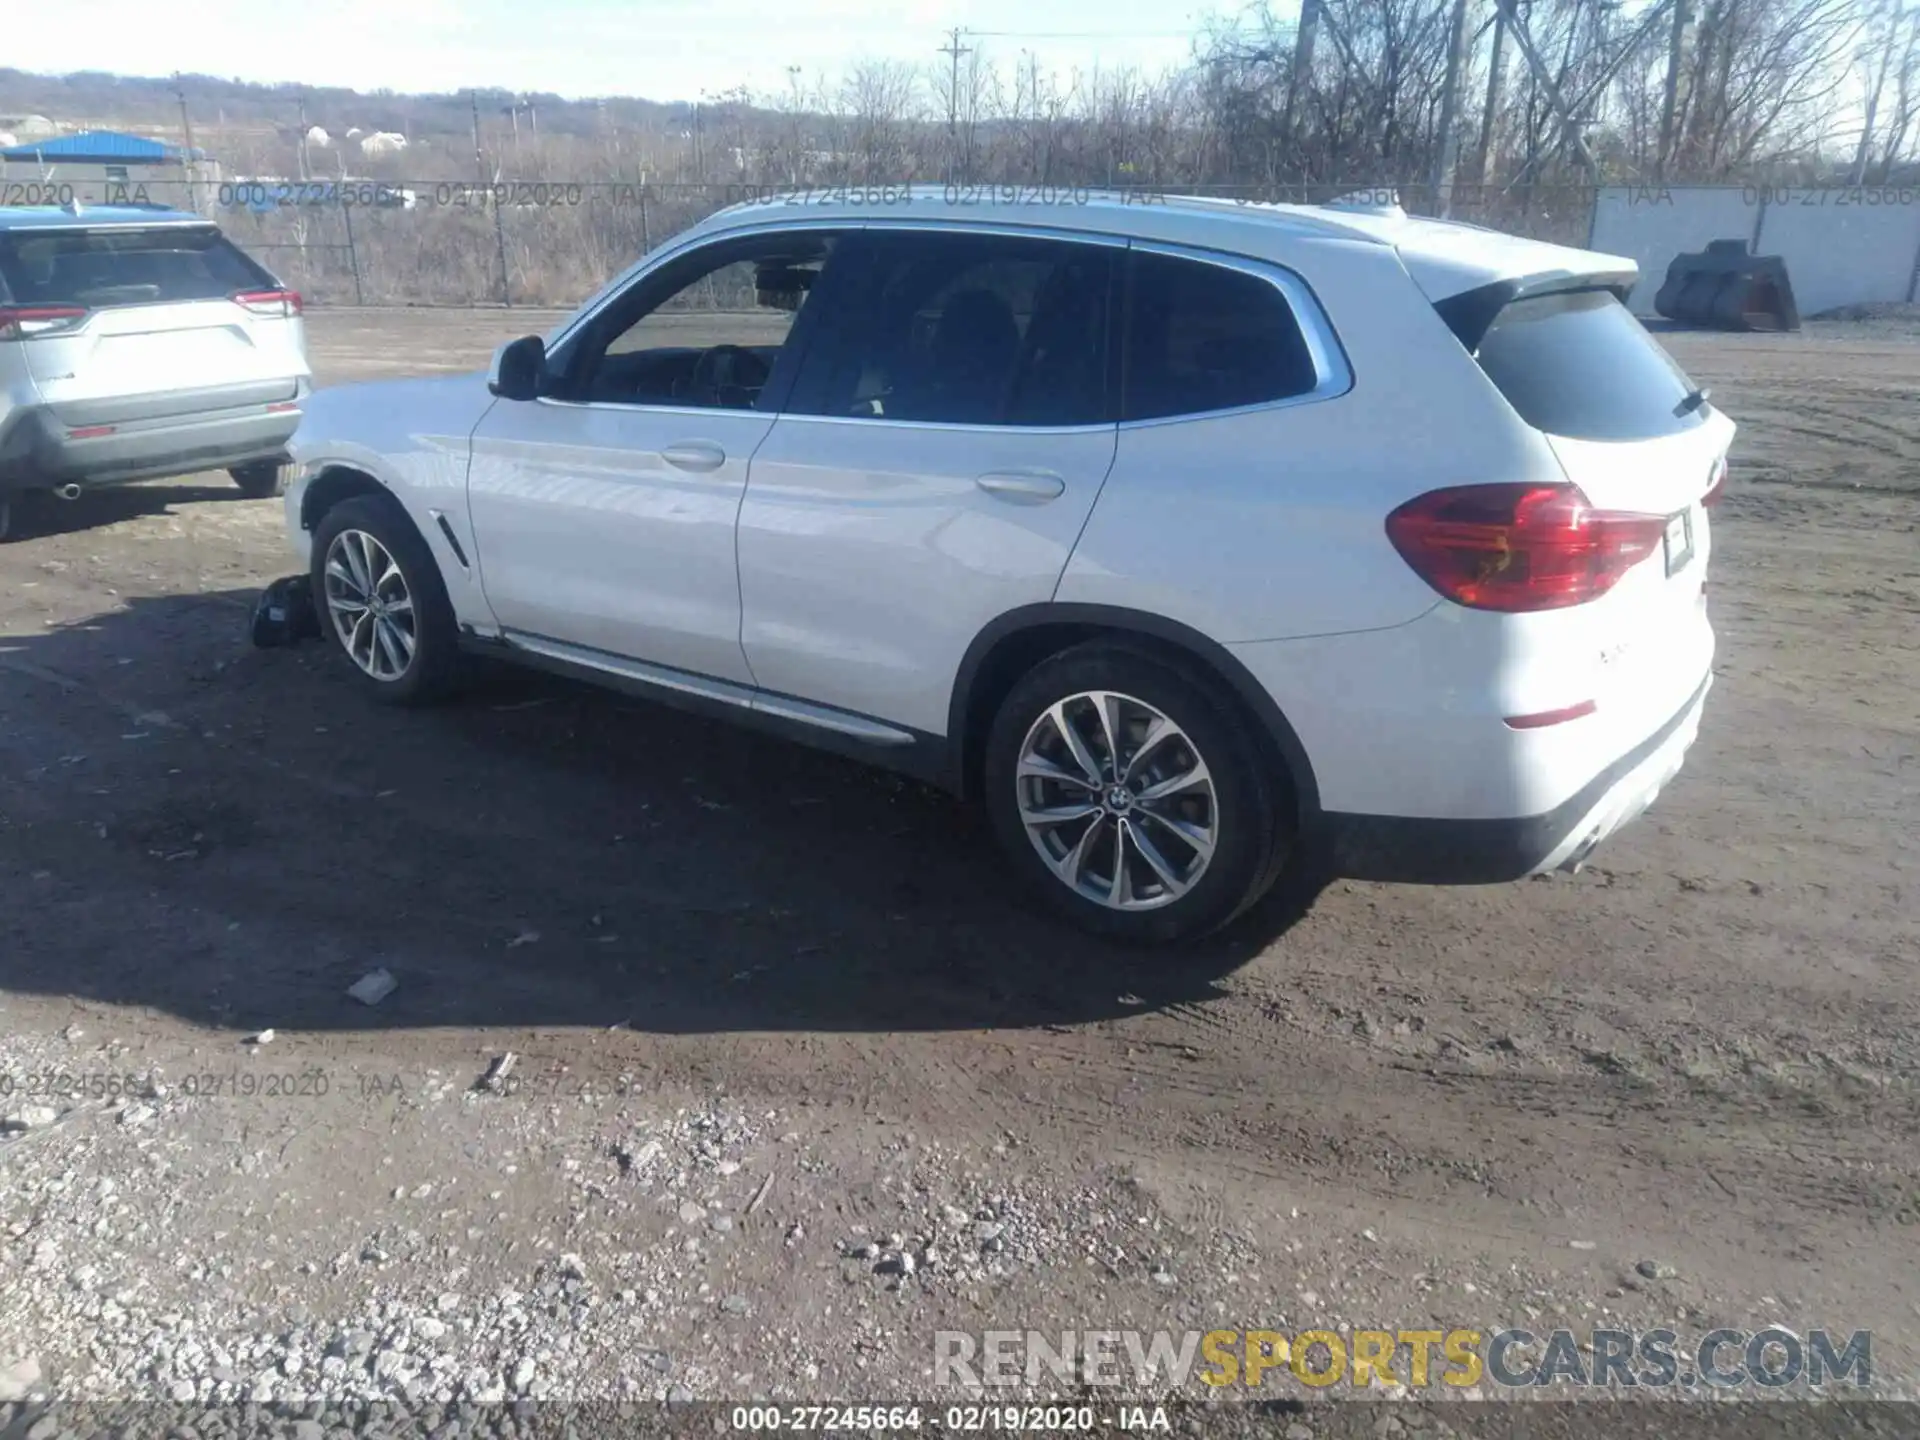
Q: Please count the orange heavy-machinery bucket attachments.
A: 0